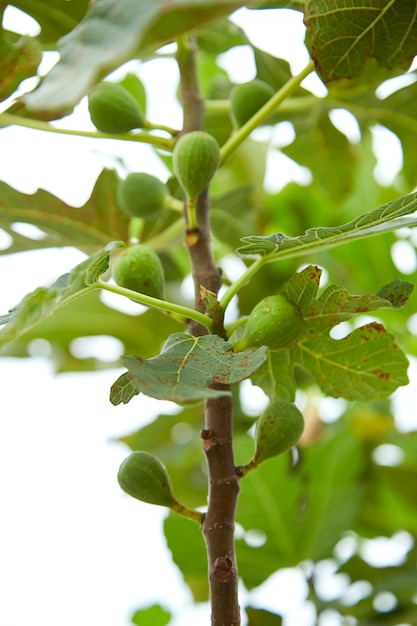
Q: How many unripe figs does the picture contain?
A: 8